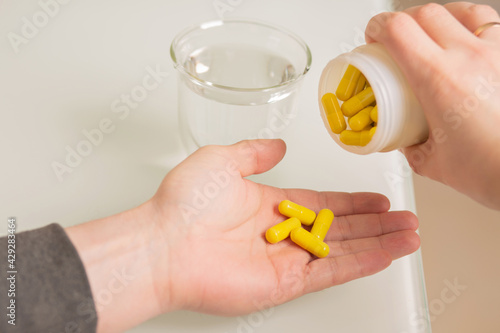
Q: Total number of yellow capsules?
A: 12